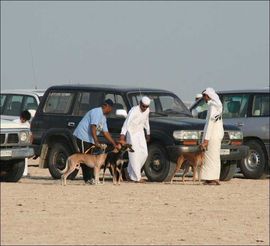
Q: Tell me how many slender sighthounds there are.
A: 3